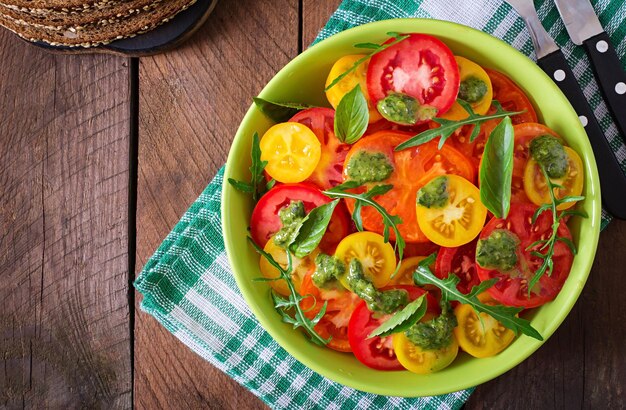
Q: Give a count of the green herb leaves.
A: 12